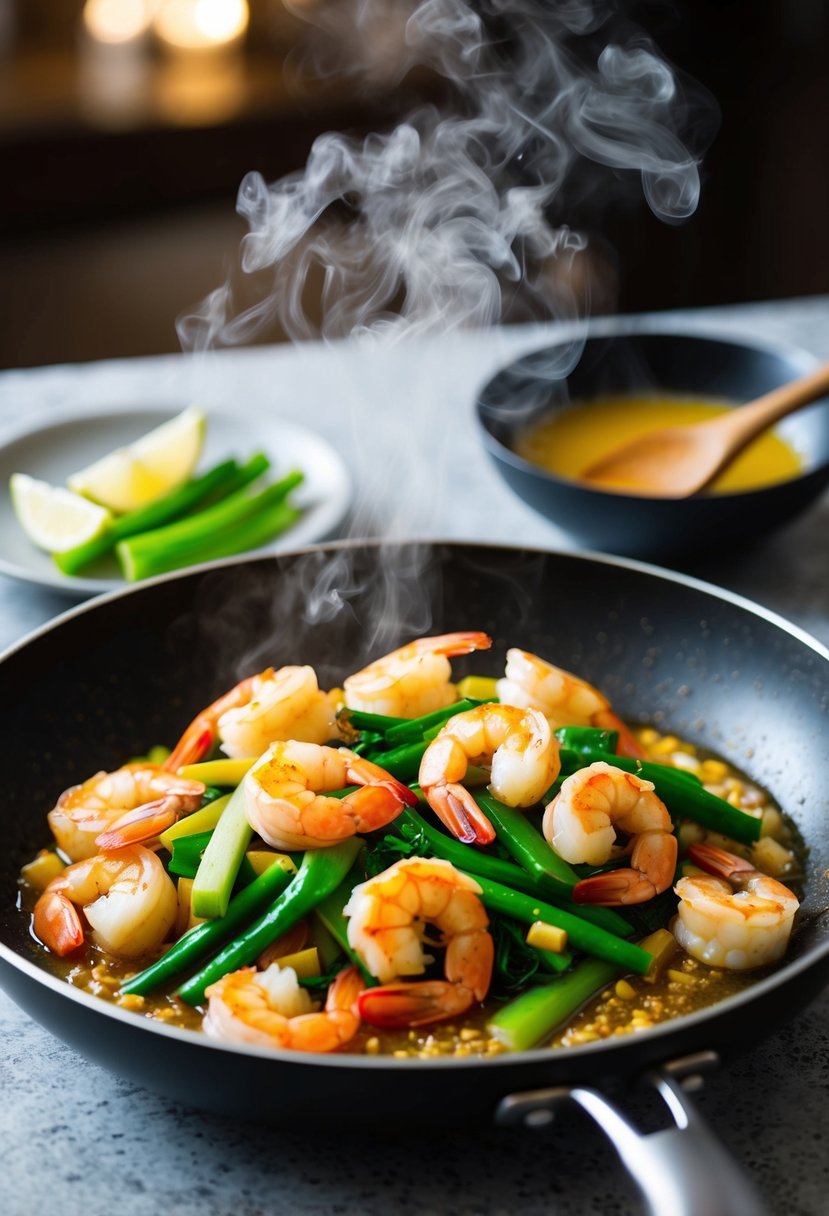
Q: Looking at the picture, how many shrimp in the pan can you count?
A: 11